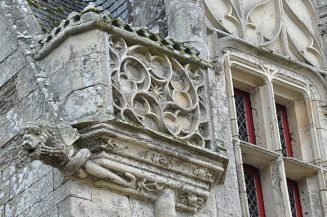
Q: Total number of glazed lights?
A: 4